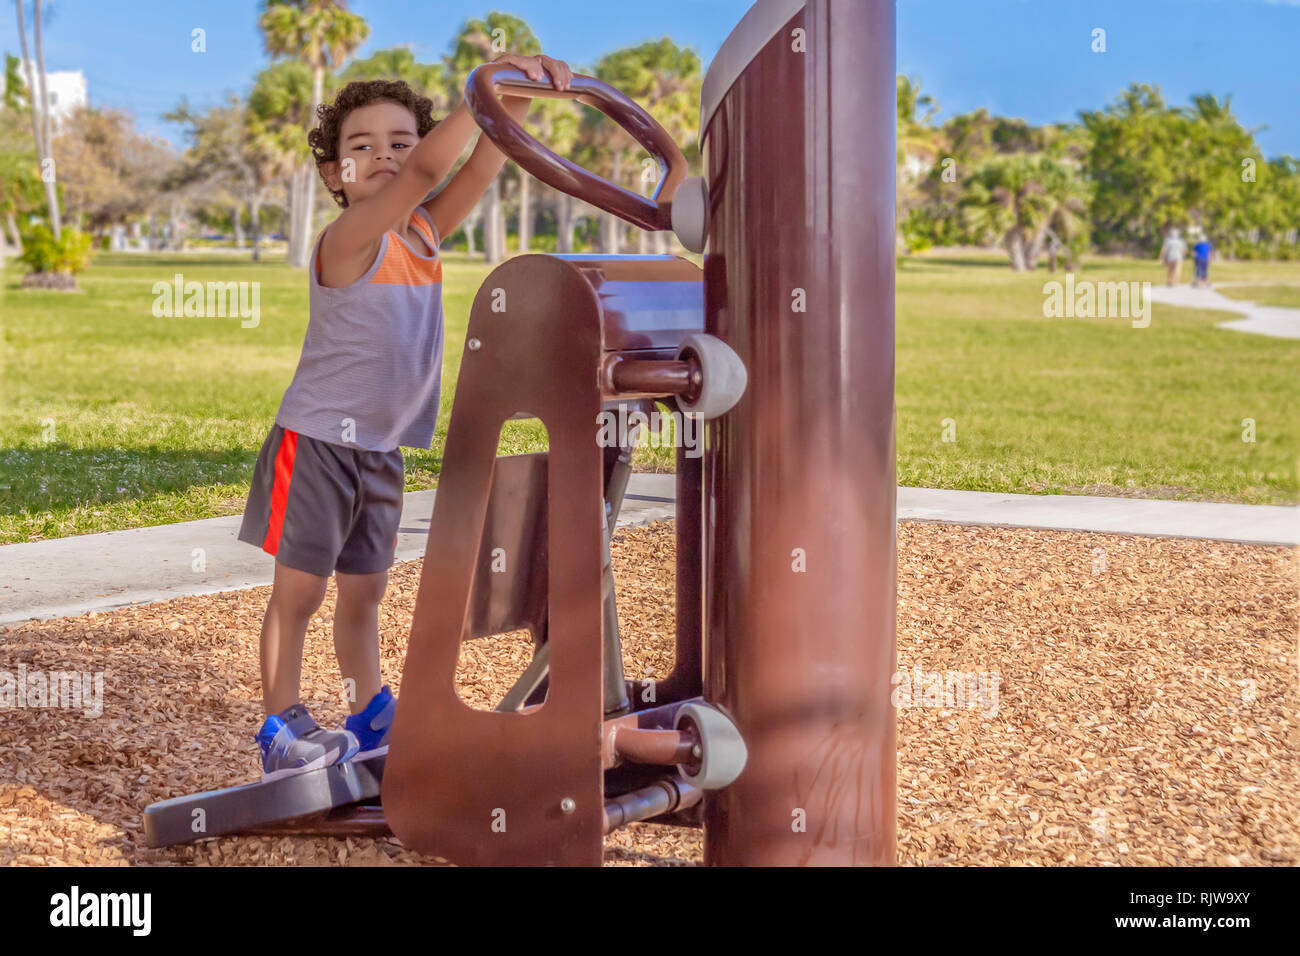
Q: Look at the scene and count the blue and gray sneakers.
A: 2